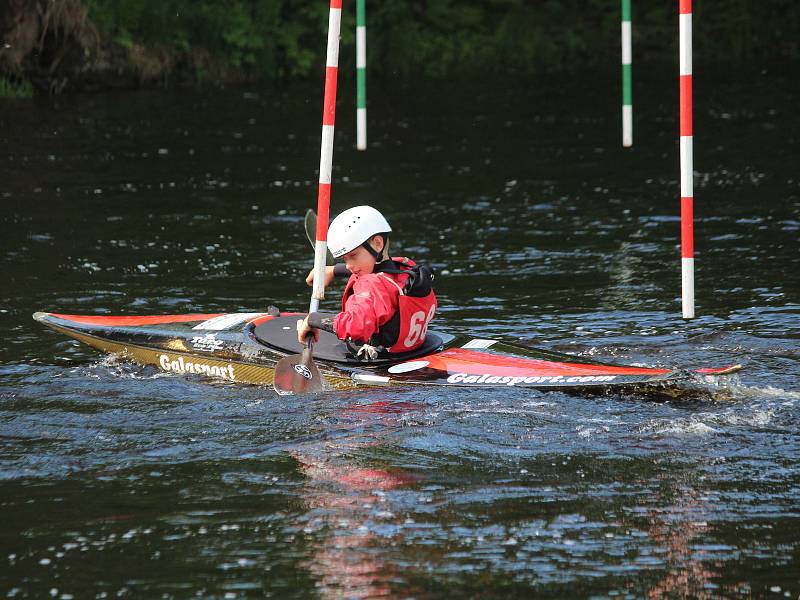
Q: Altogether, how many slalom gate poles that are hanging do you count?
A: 4